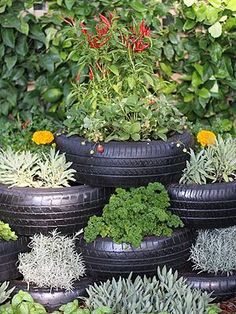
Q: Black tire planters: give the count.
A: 7